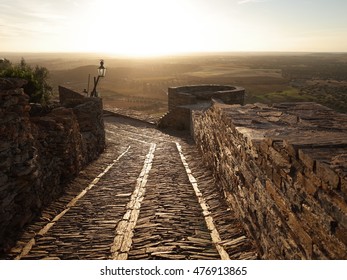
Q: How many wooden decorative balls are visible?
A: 0